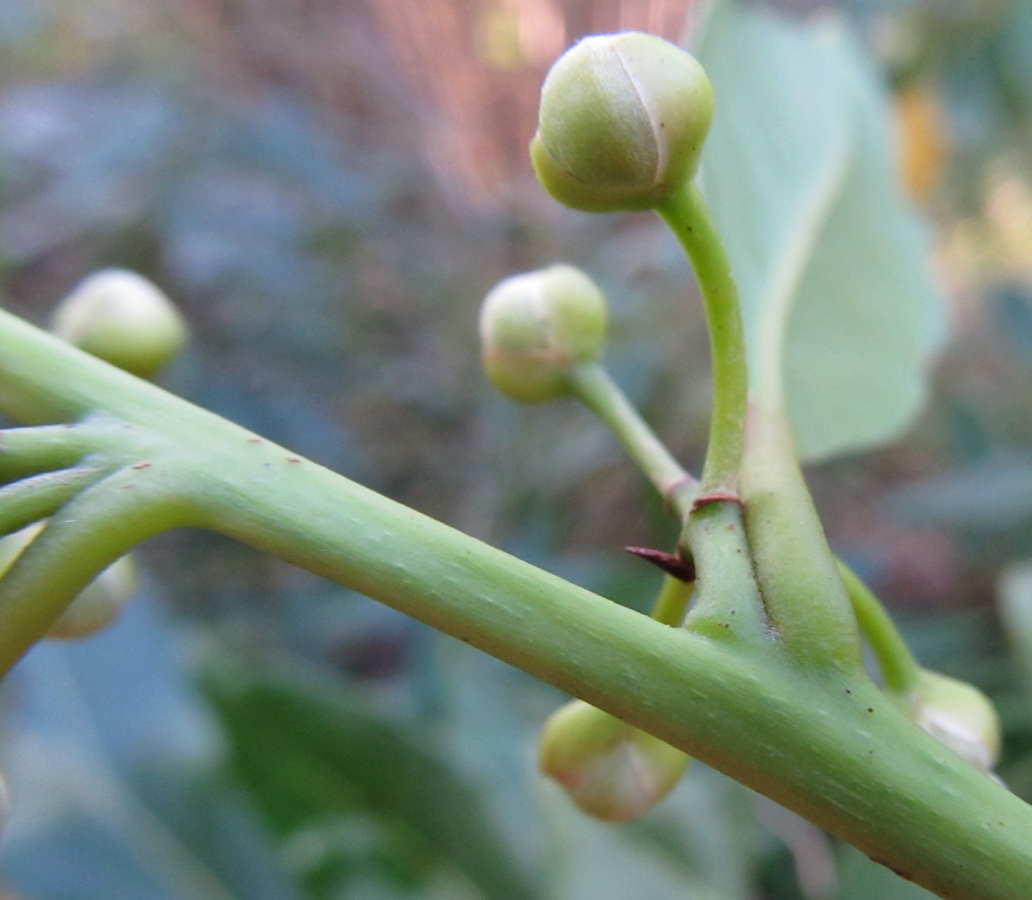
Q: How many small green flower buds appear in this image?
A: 6